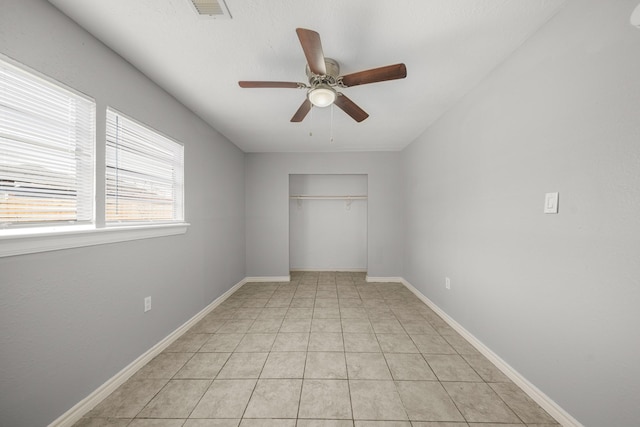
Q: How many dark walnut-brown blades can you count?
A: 5